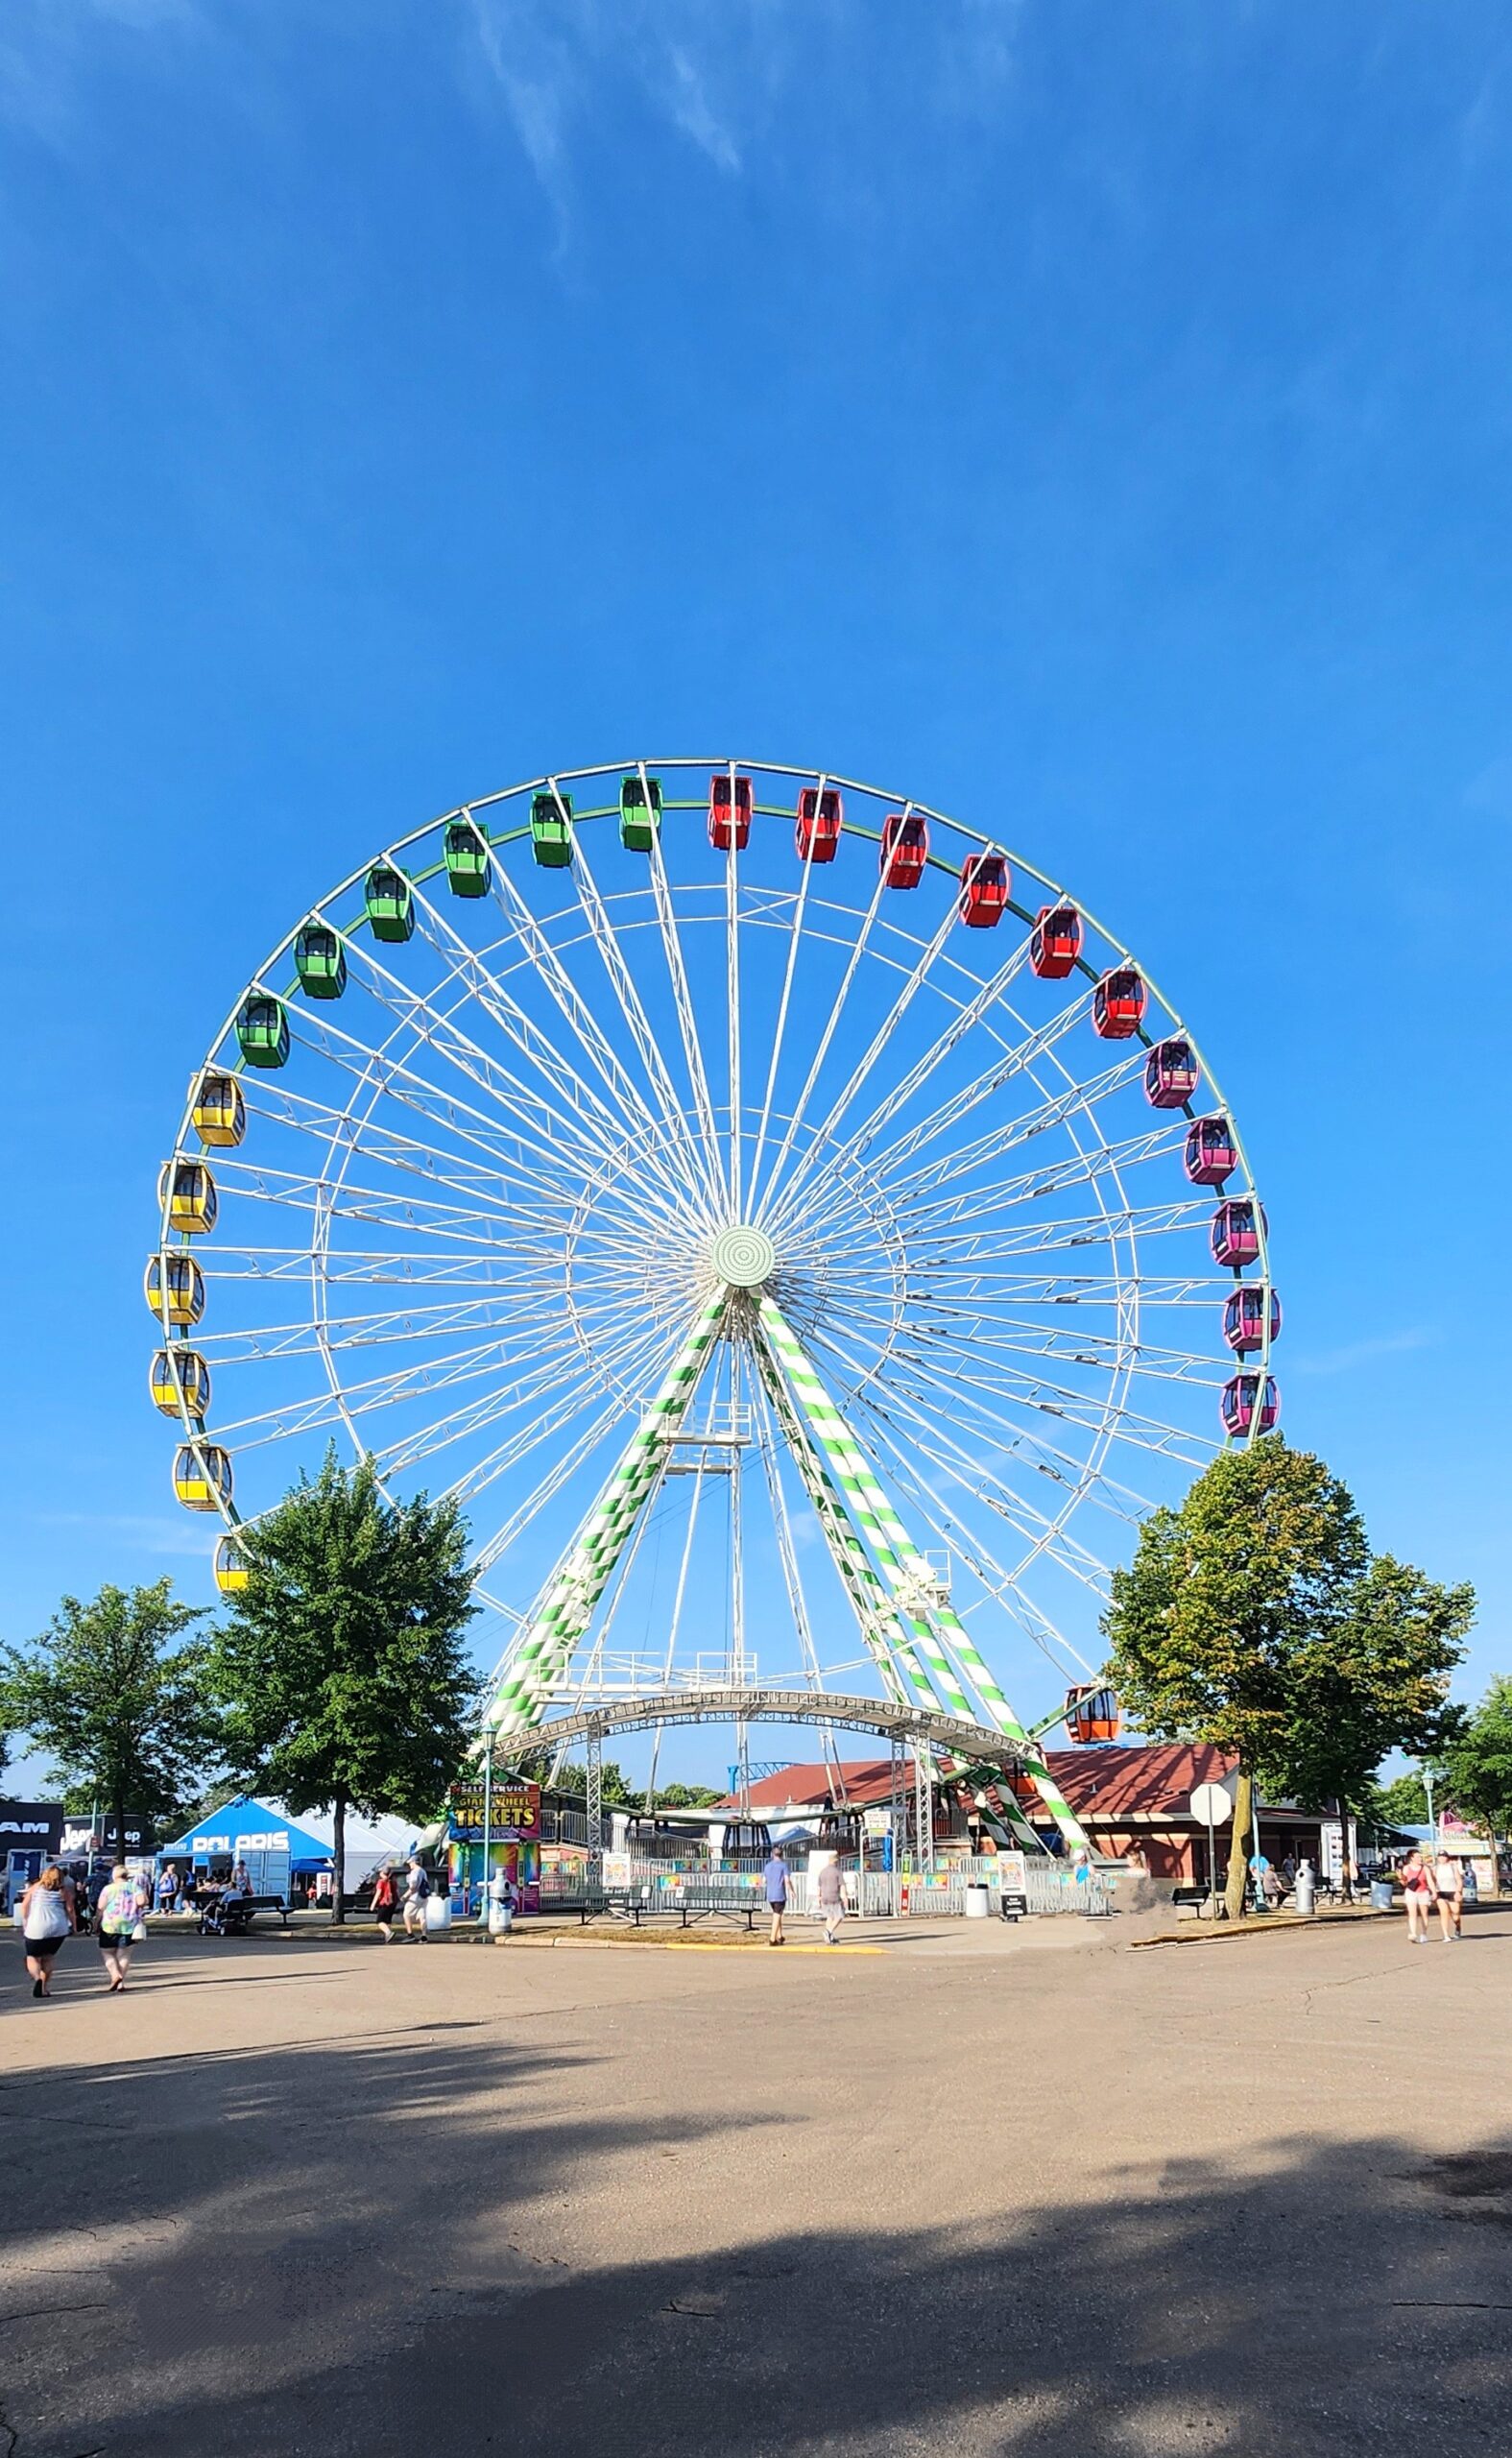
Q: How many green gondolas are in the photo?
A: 6